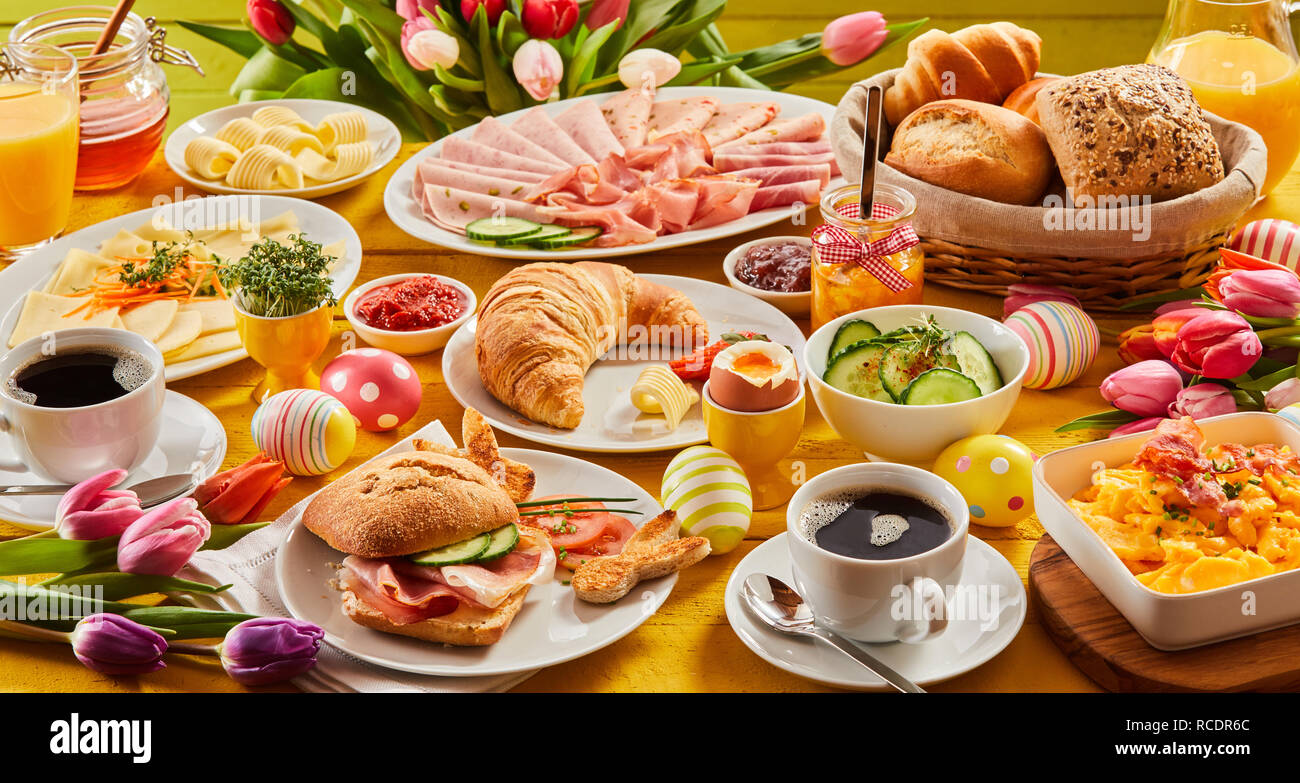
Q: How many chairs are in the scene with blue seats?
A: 0